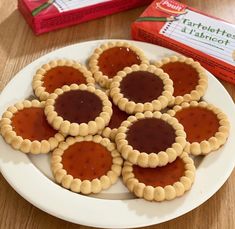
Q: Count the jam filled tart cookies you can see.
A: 11